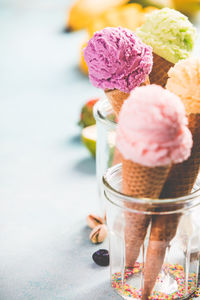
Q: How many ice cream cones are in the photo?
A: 4